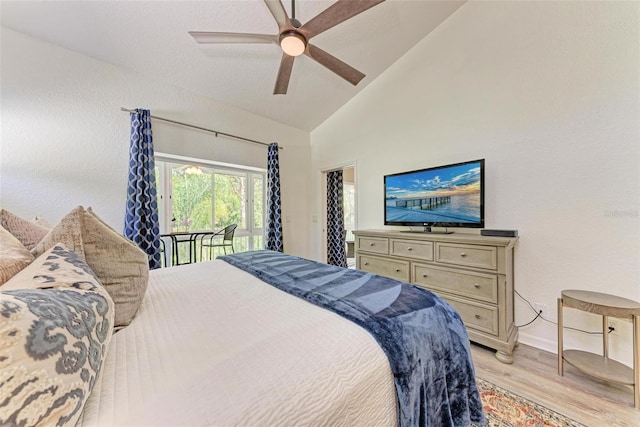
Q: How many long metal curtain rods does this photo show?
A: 1